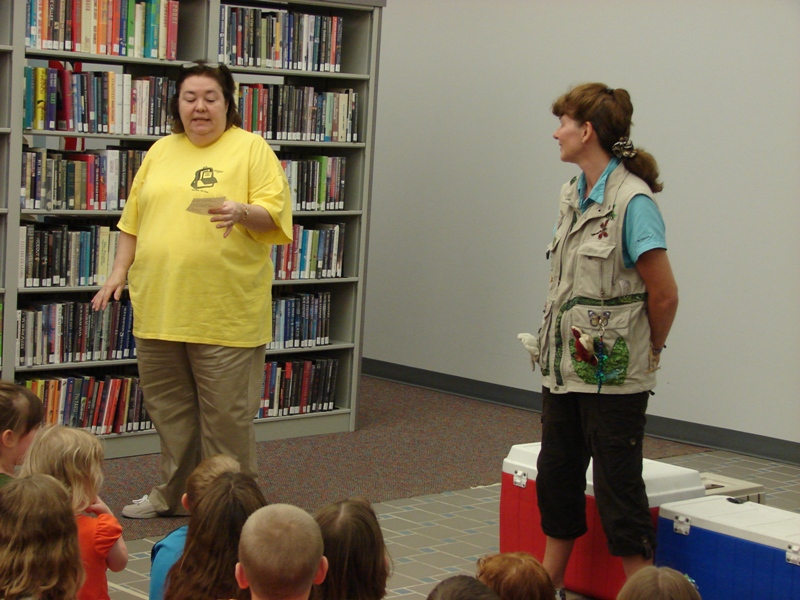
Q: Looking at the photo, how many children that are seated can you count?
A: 10